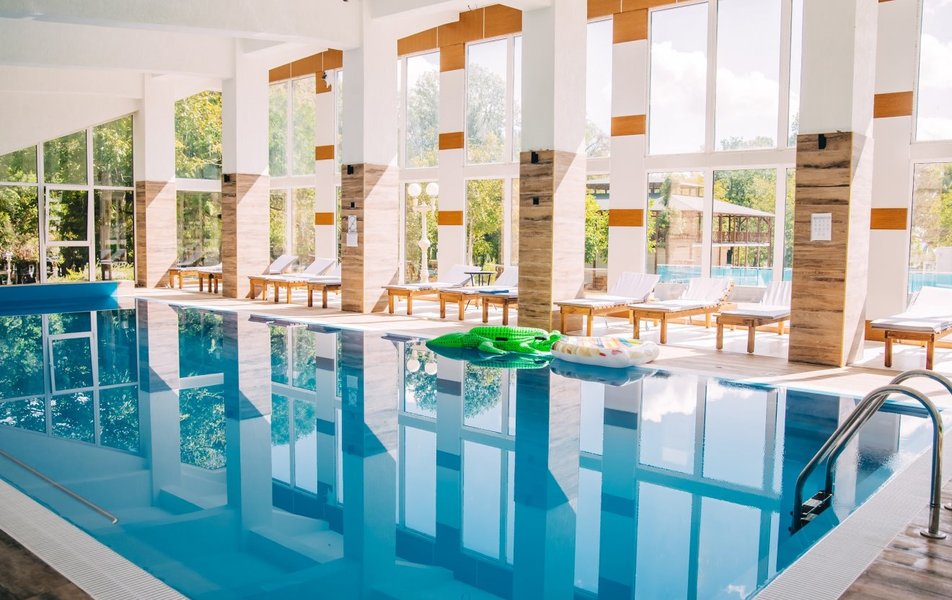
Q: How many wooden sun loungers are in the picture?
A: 13